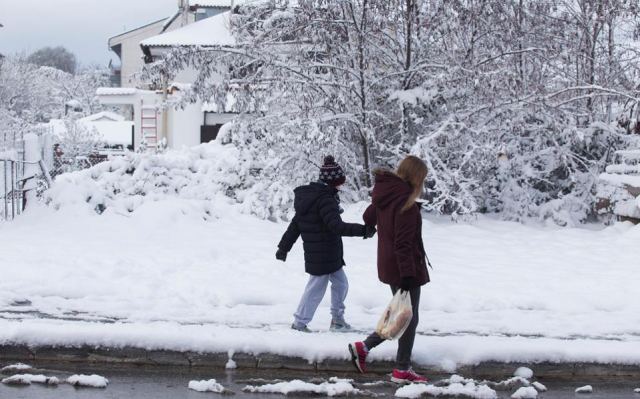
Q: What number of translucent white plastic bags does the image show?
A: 1